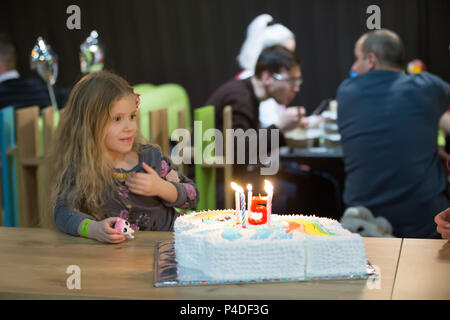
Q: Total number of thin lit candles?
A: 4